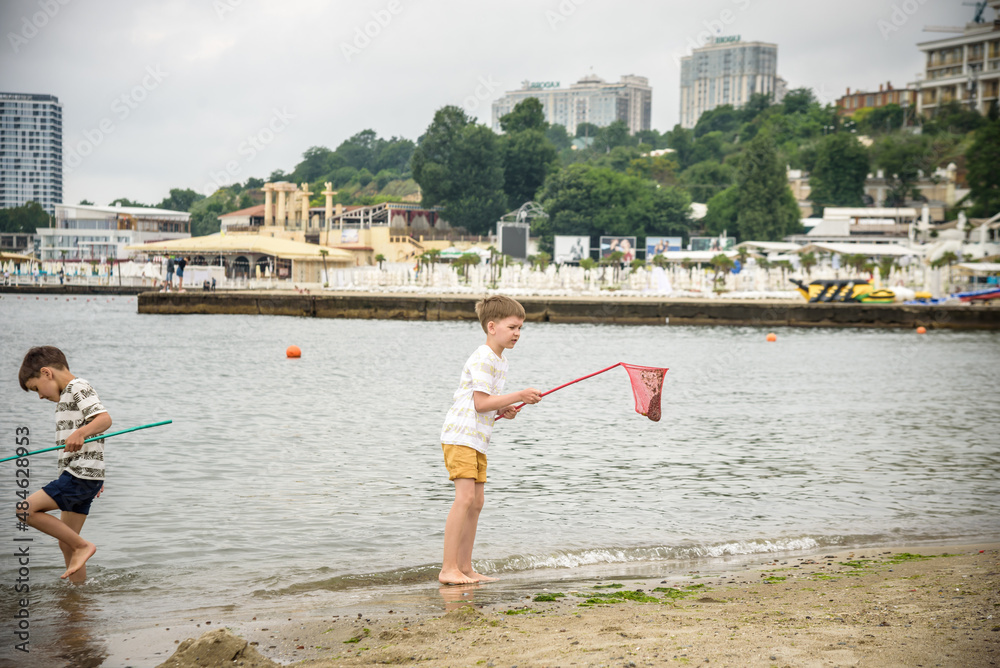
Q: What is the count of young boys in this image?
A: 2